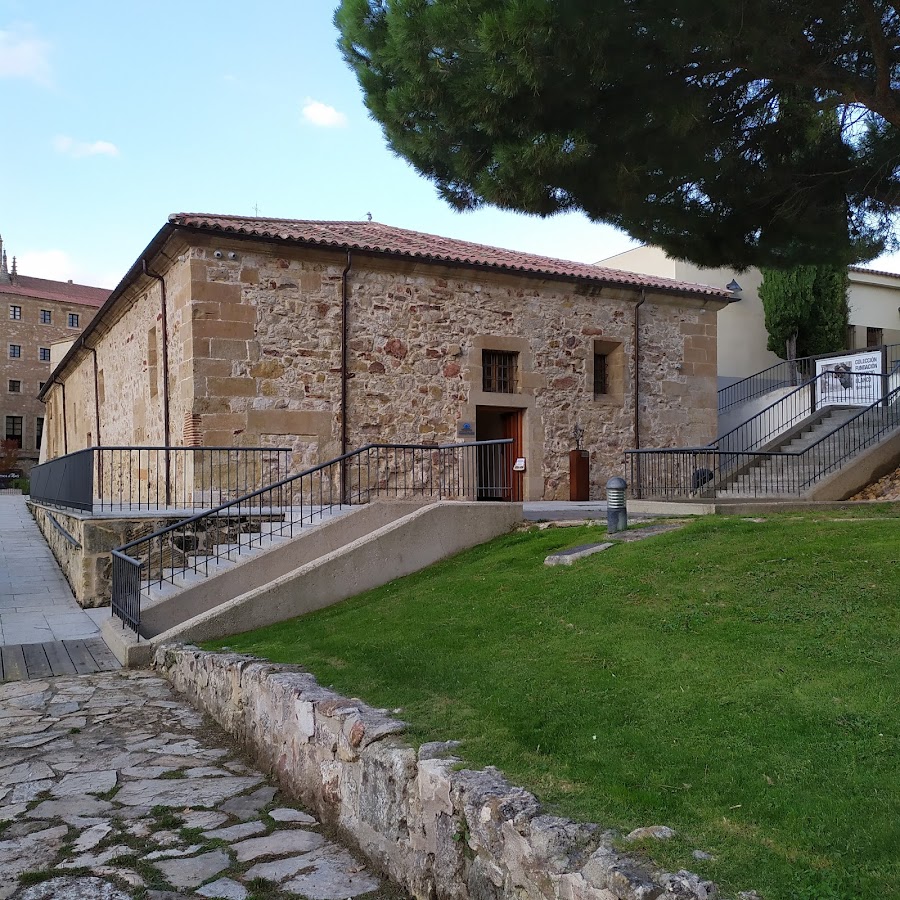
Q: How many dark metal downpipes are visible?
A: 5